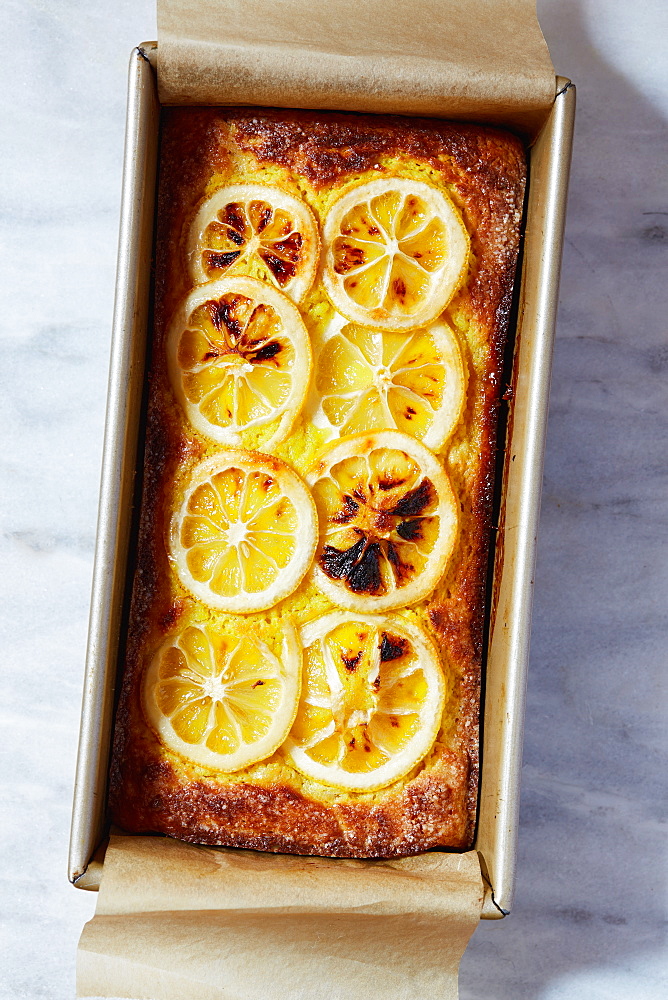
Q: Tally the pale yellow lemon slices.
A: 8